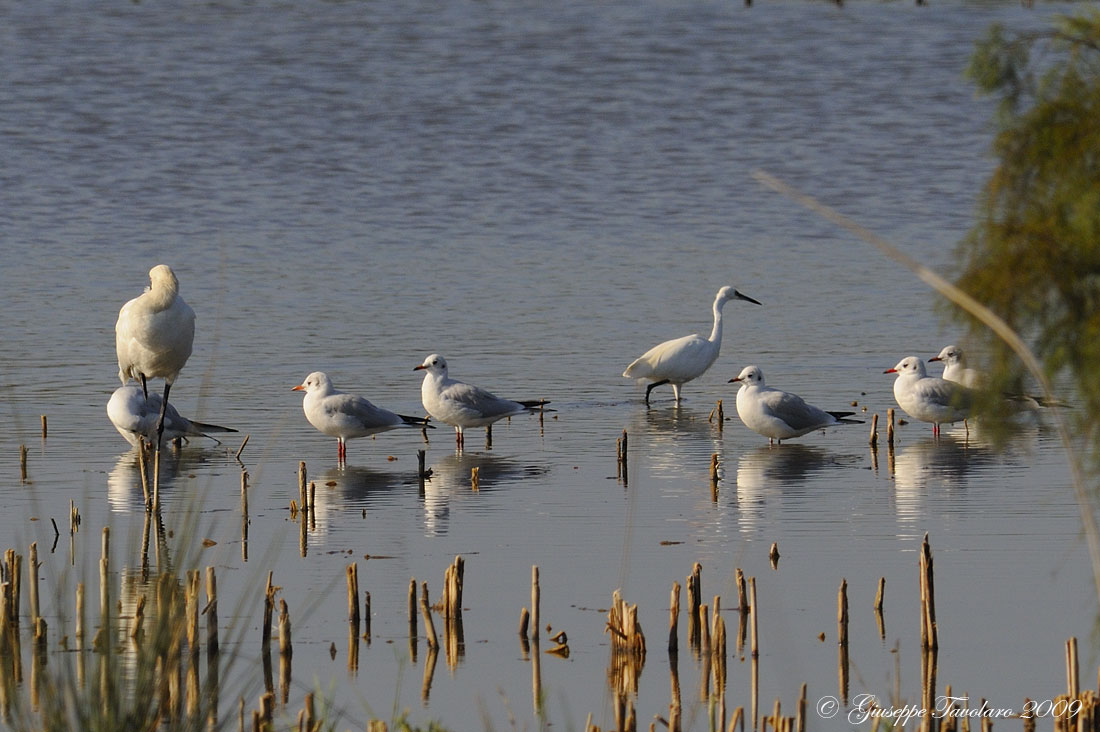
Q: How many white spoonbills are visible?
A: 1